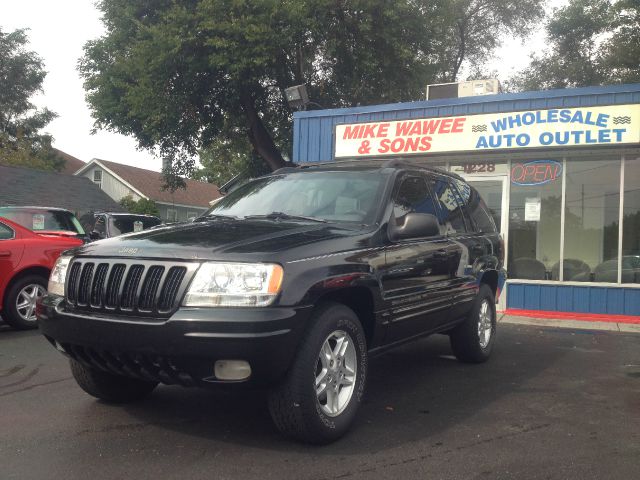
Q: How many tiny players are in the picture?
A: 0